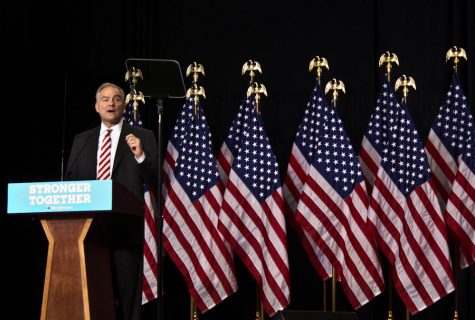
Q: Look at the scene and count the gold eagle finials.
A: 11